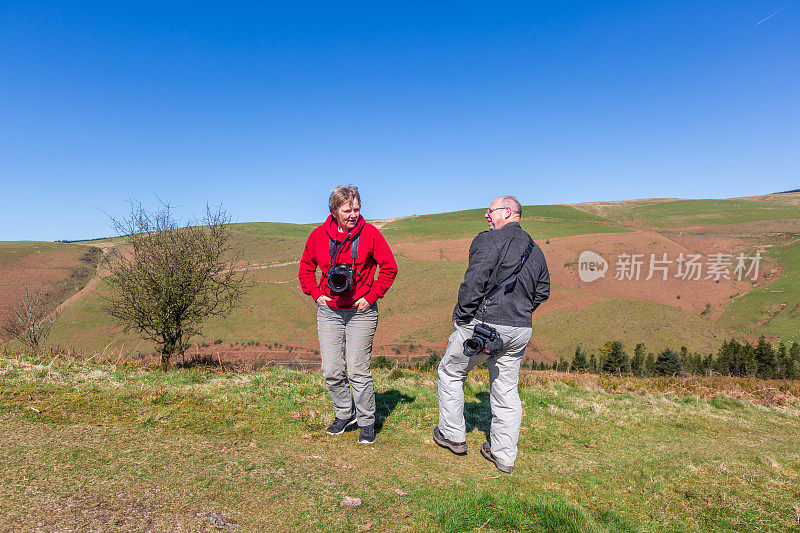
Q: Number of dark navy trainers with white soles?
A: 2